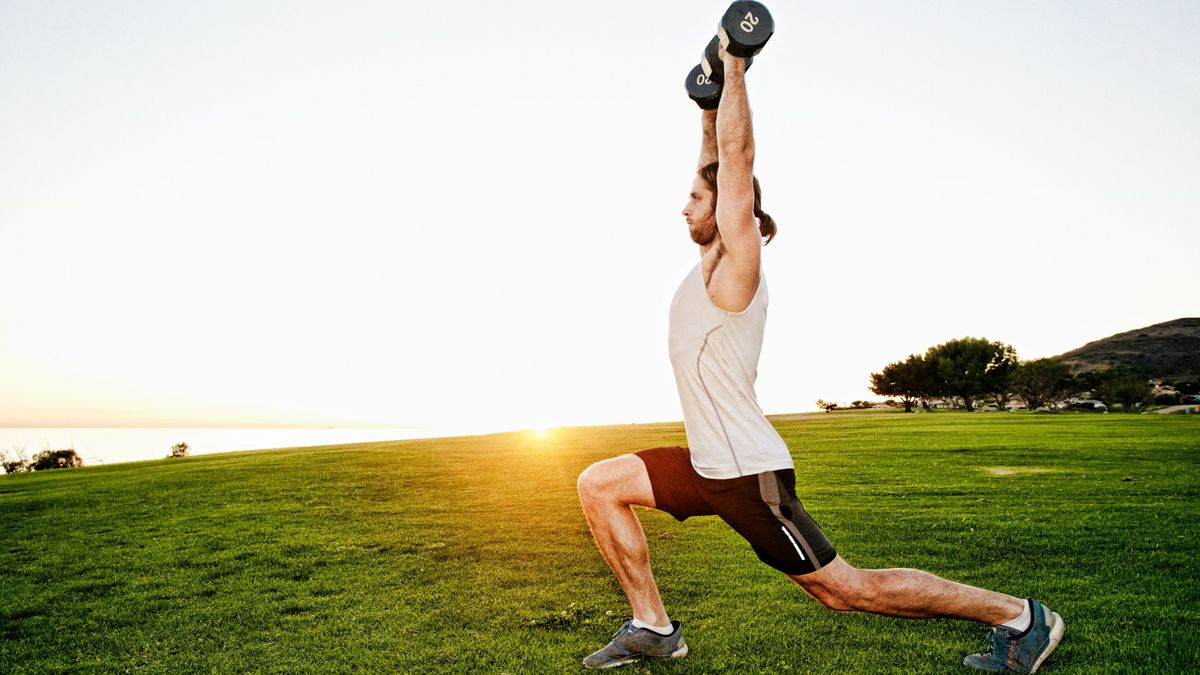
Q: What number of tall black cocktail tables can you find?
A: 0